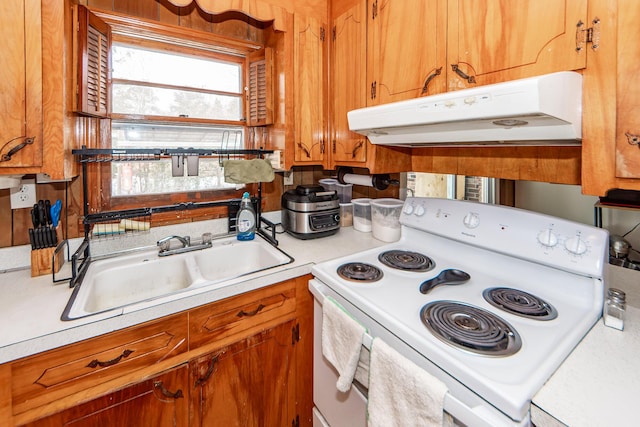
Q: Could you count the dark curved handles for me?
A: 10